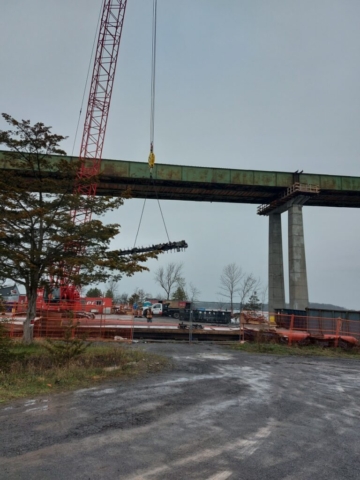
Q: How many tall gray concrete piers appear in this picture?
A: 2